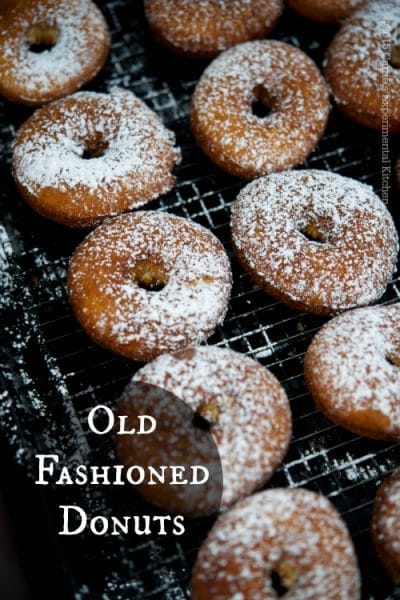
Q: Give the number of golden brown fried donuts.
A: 12